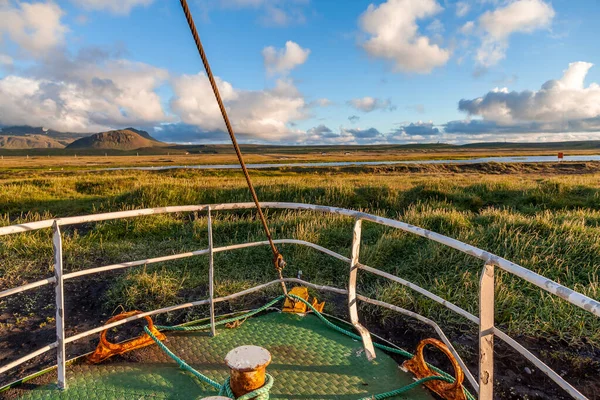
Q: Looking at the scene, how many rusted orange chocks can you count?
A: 2